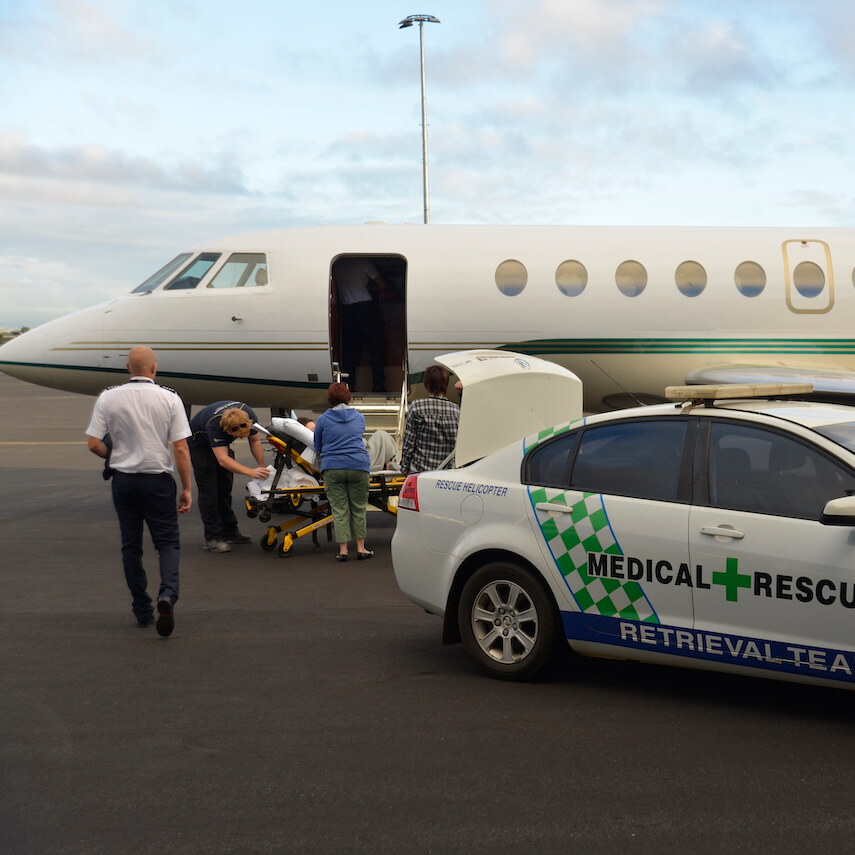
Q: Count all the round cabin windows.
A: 6